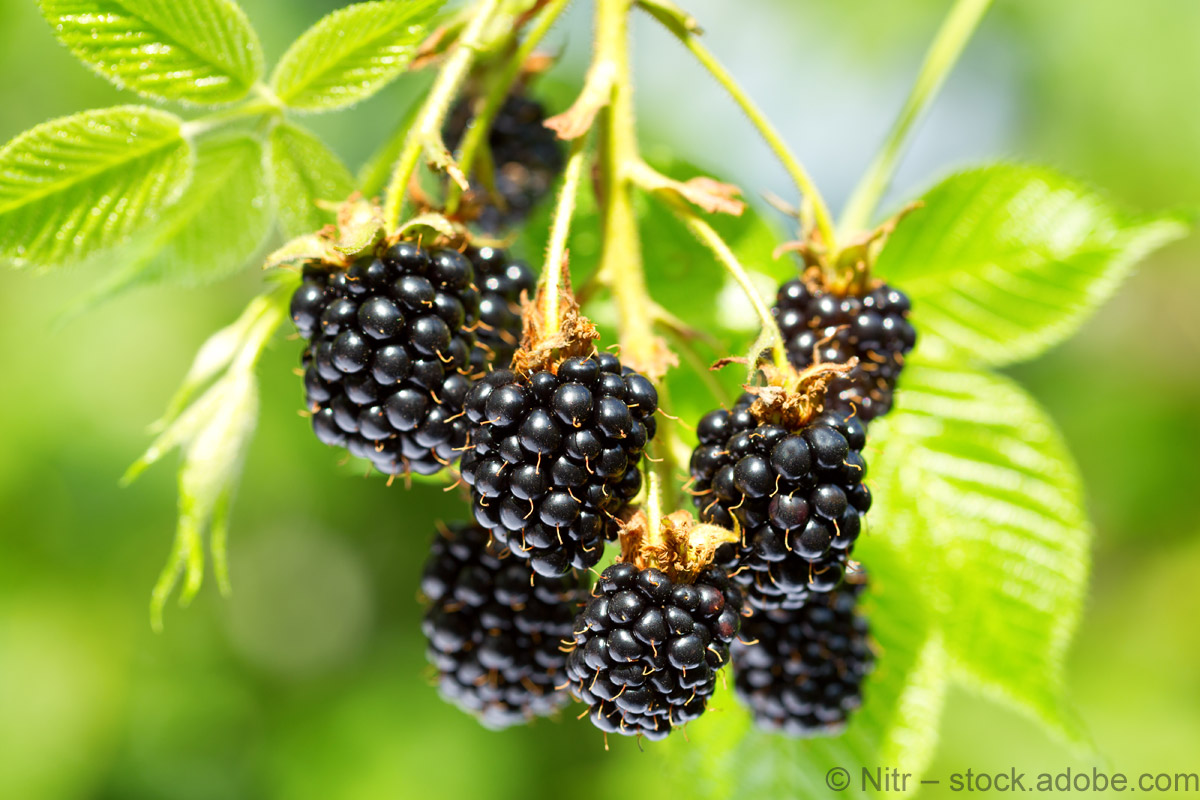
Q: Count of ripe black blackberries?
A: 9